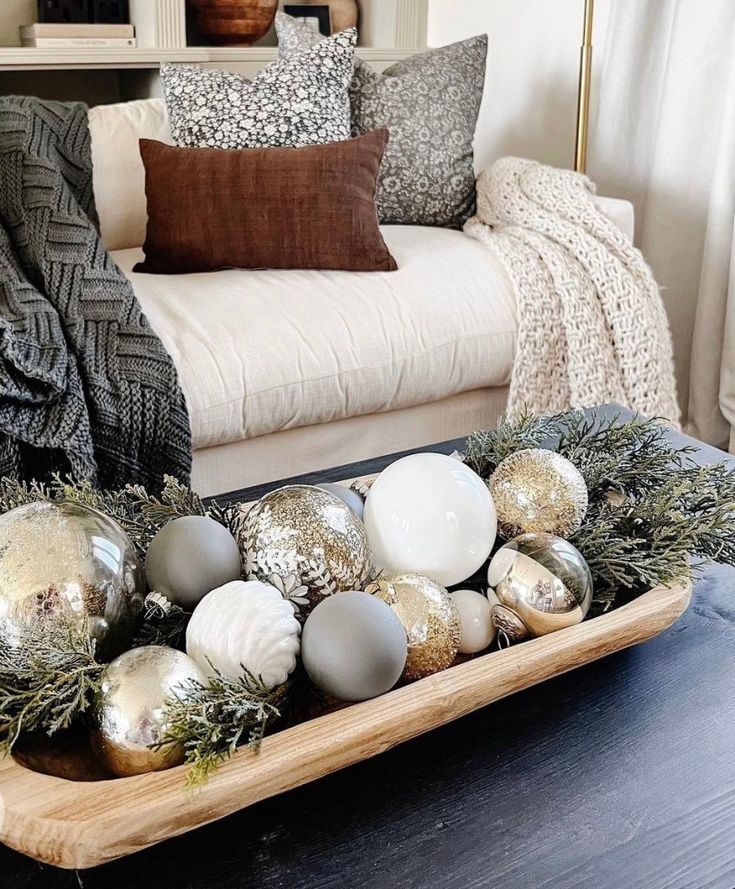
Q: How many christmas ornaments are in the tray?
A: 12